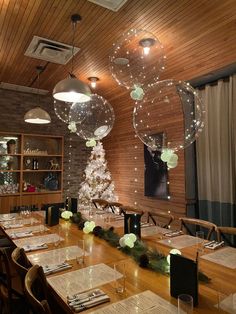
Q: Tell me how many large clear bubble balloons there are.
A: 4